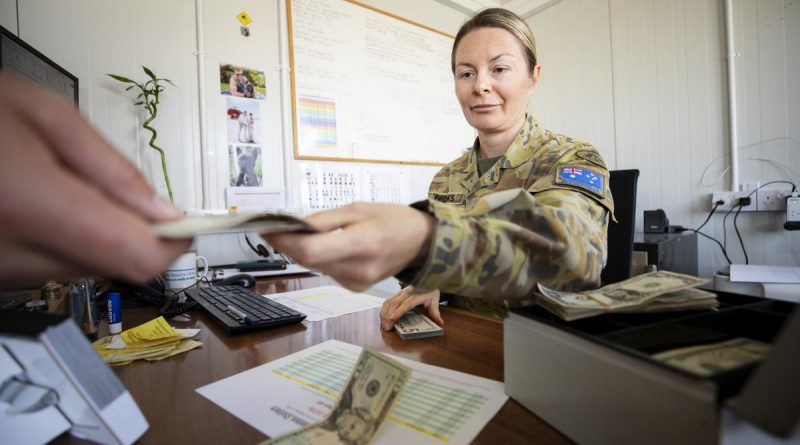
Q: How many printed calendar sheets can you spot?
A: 2